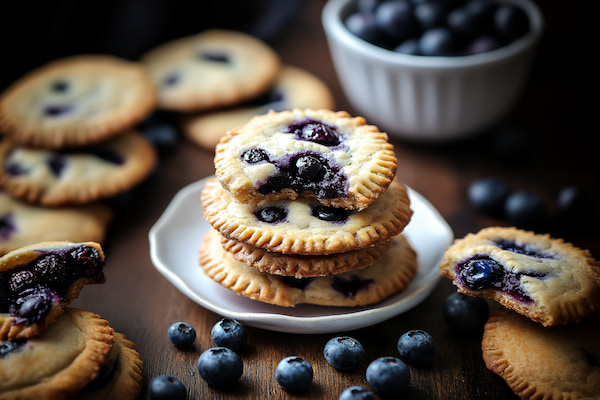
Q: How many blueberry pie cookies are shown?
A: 14